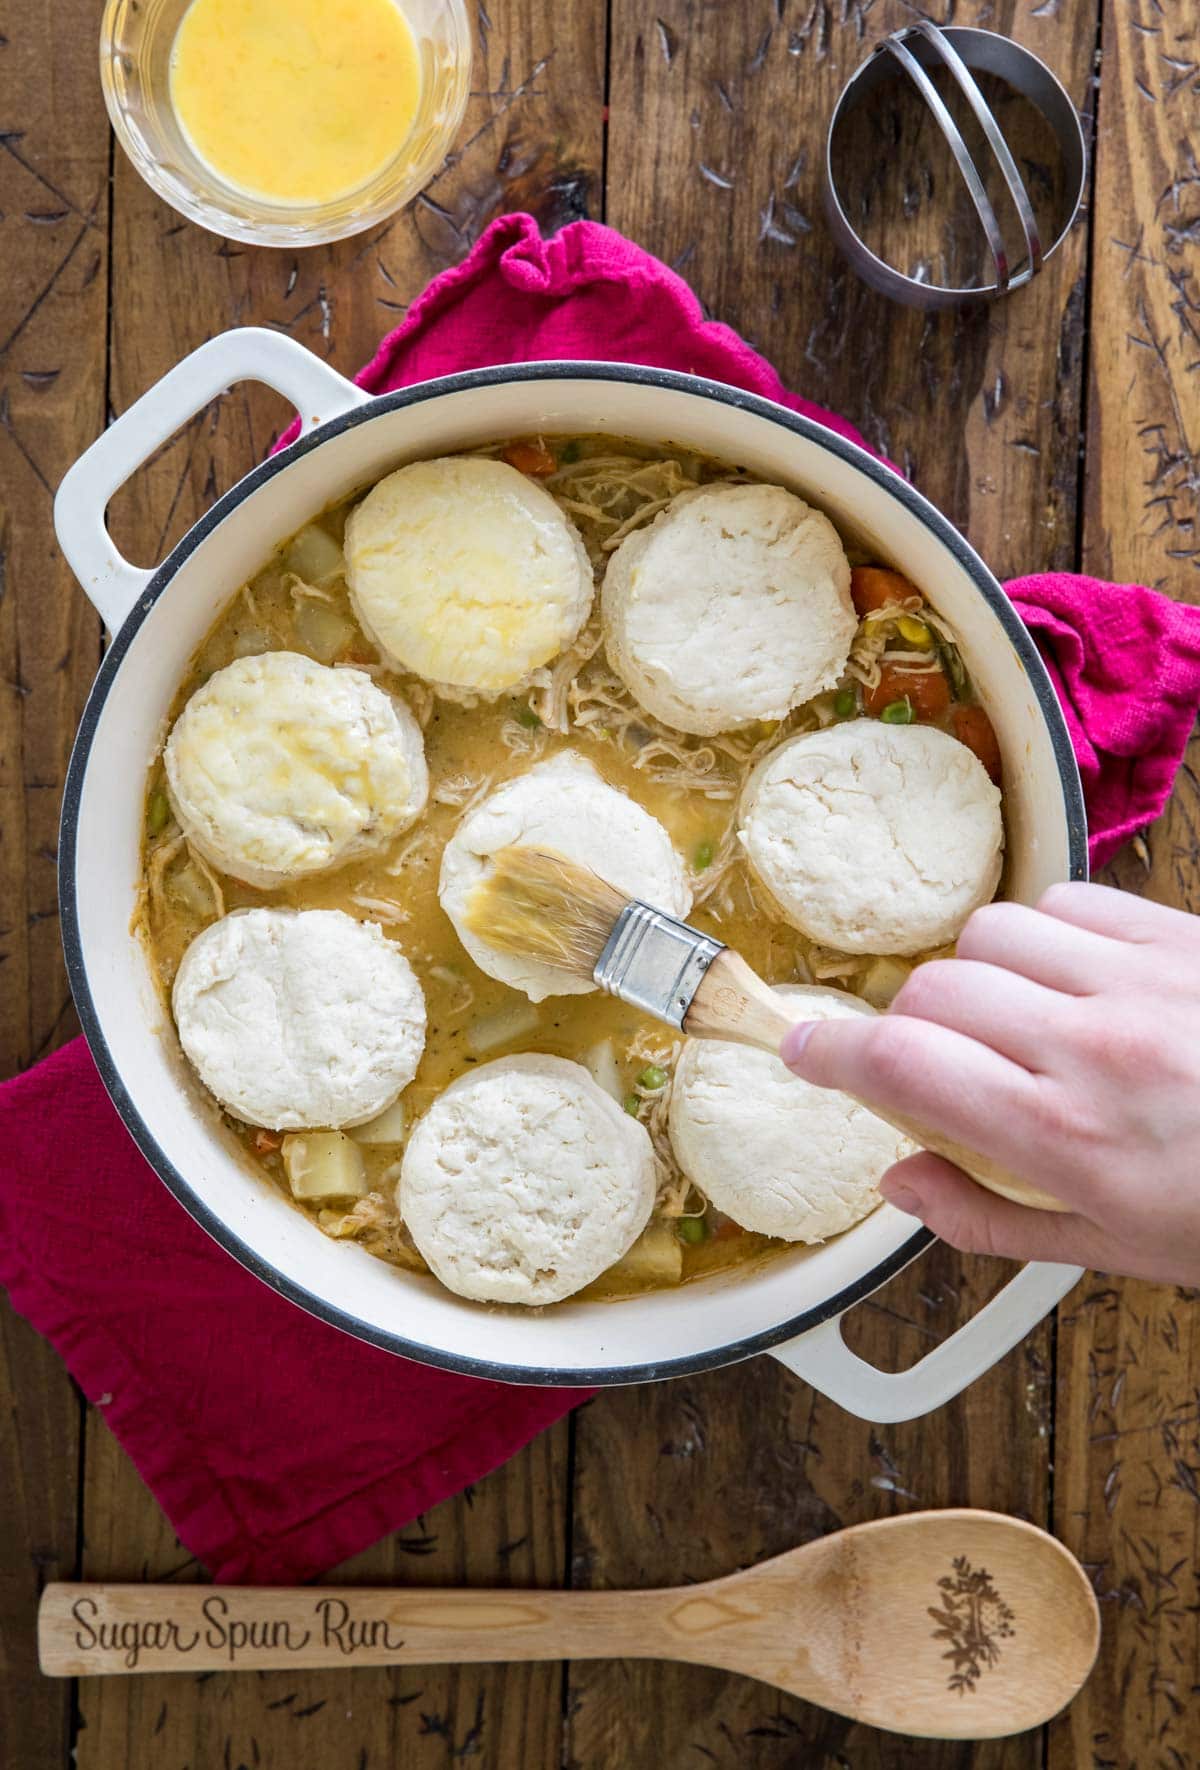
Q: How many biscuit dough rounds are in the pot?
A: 8